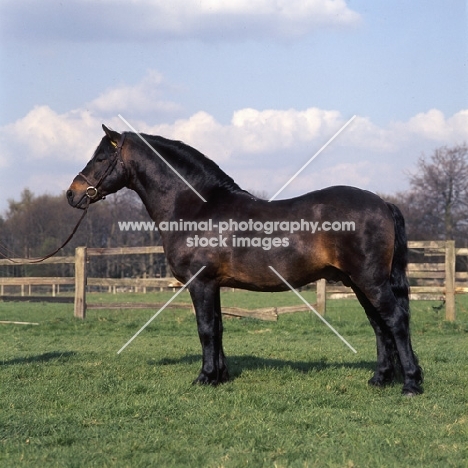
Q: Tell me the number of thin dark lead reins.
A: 1